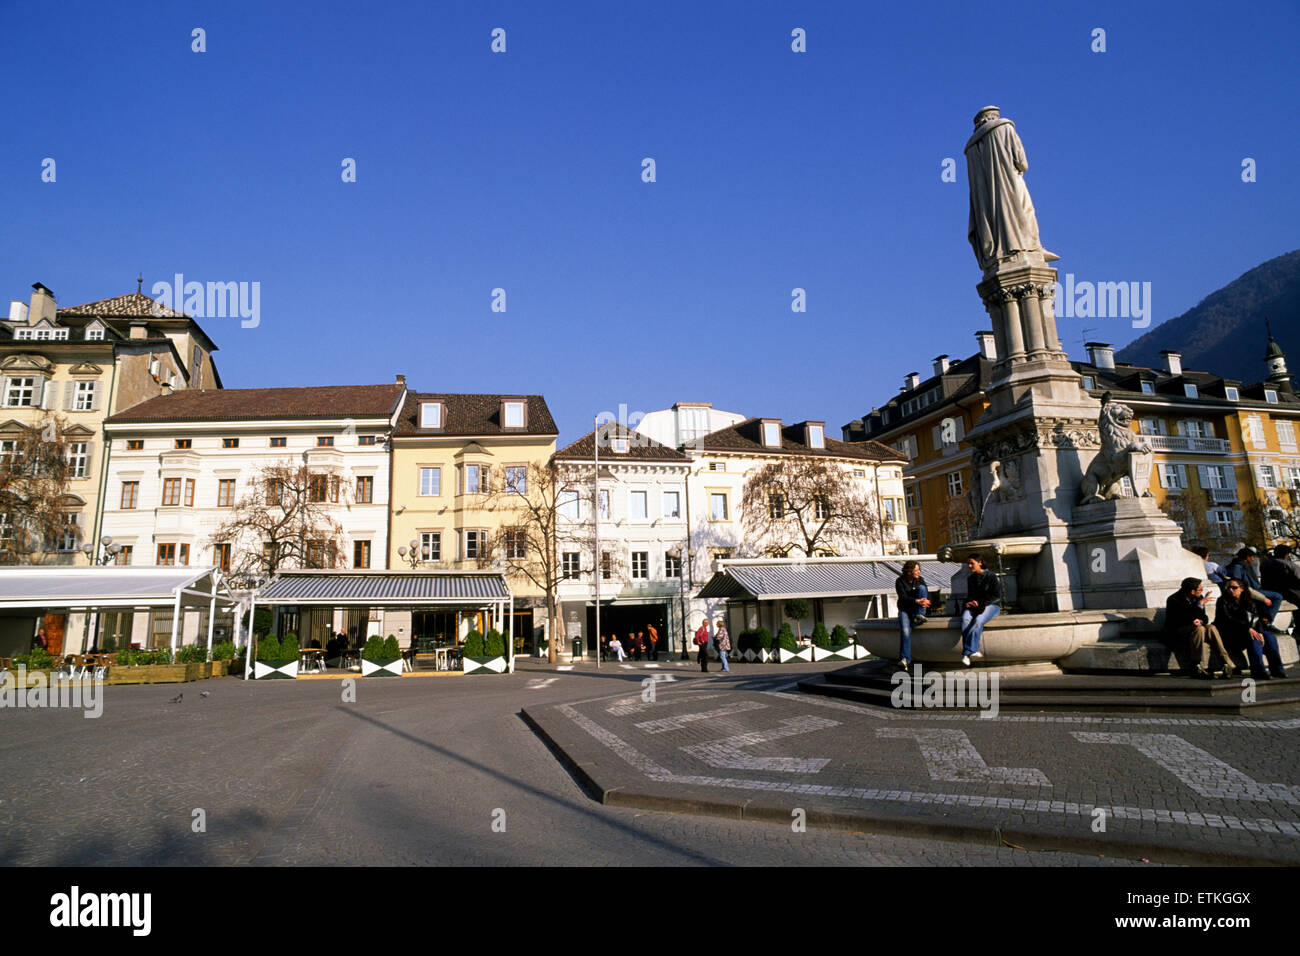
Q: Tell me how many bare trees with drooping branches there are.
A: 4